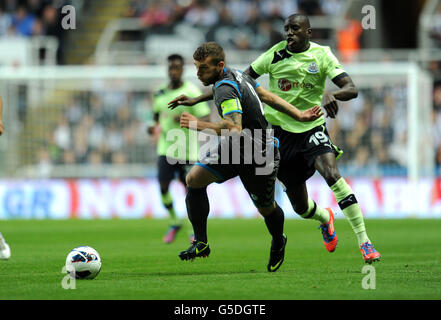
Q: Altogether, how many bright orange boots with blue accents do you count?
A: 2